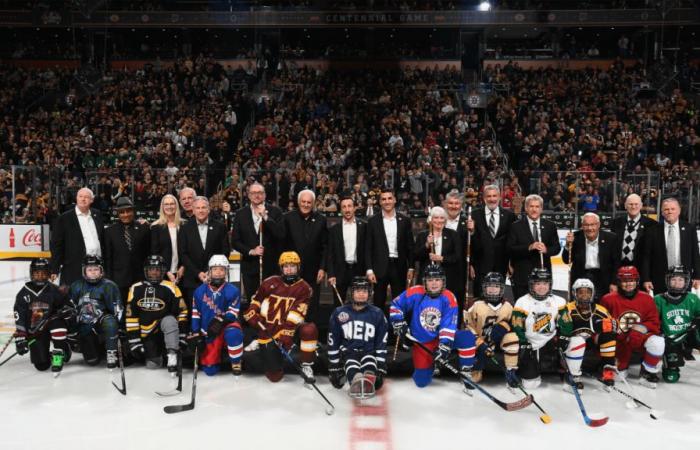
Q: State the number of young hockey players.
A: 12